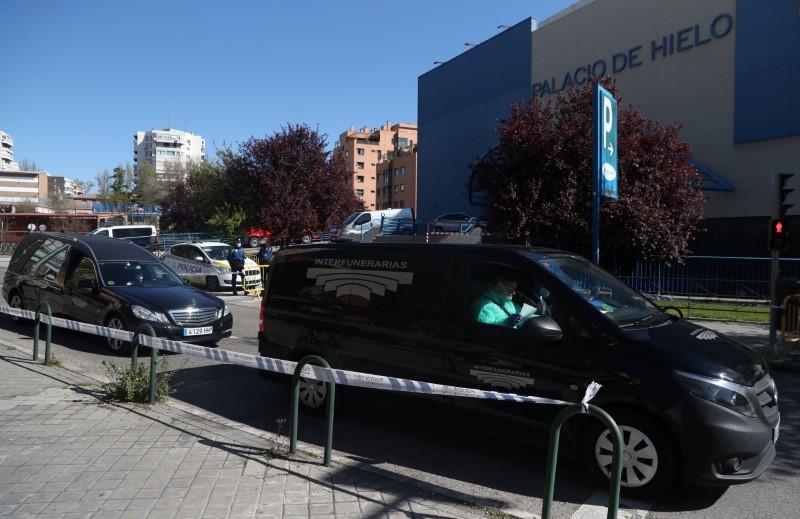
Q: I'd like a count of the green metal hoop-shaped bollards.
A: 4